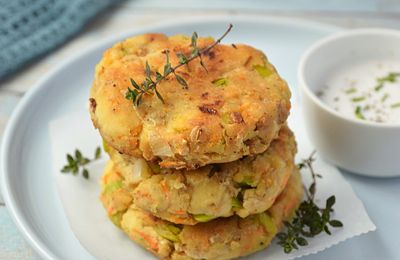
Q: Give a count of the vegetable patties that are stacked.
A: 3